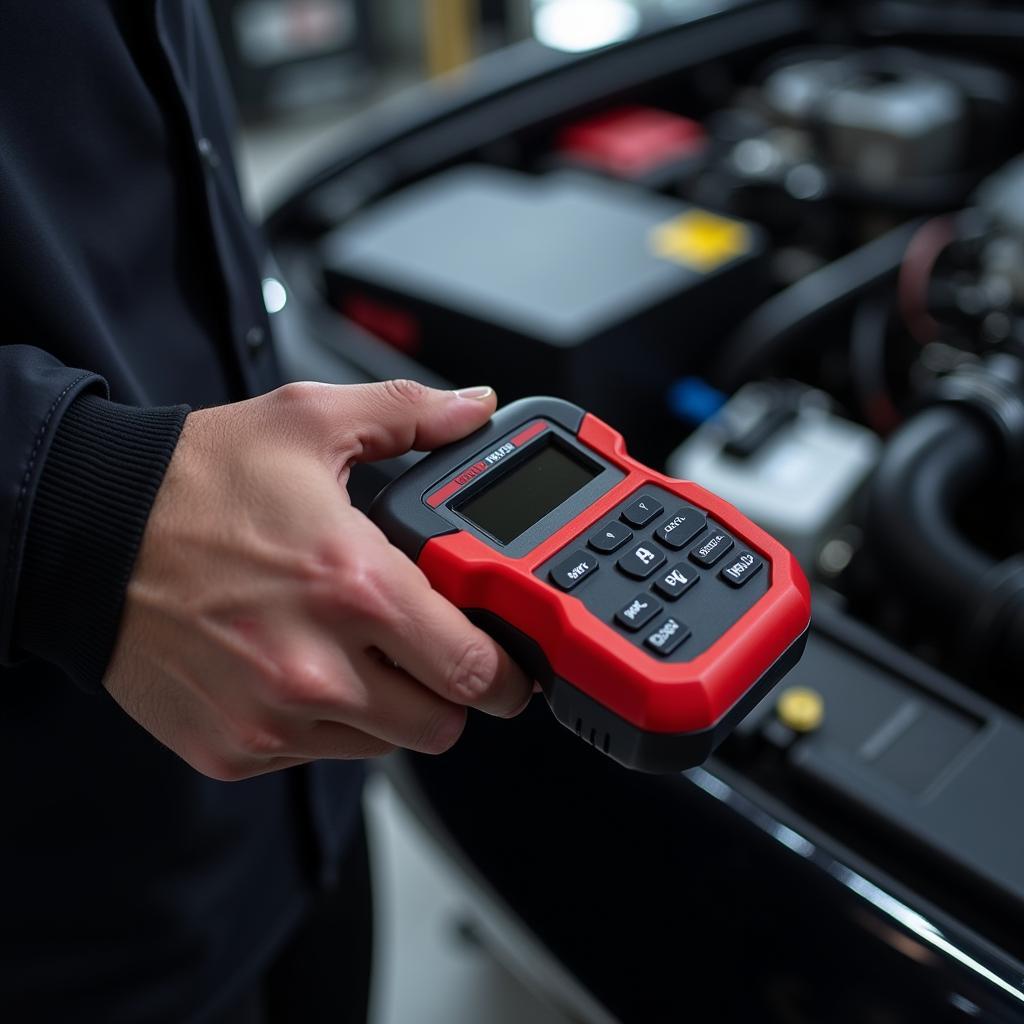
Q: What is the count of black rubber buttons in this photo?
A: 10